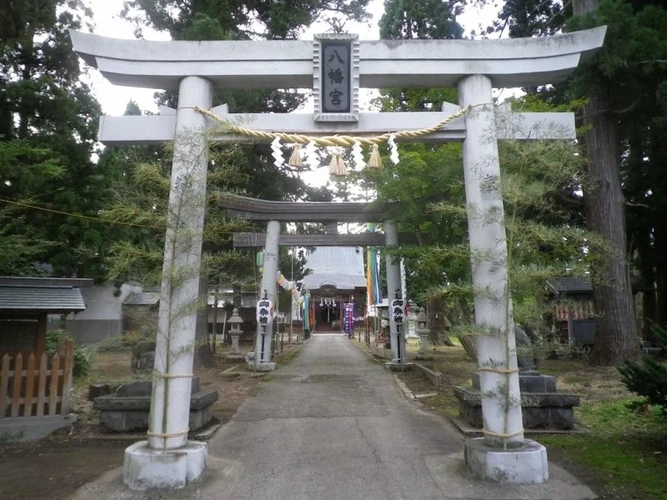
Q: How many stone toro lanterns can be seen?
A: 2